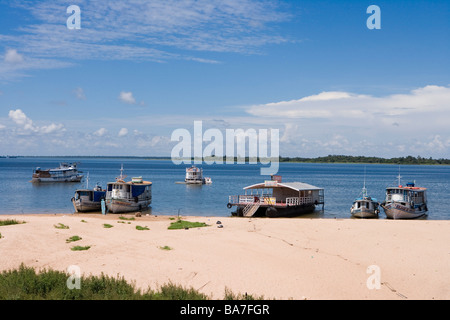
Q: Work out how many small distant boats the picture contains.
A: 2